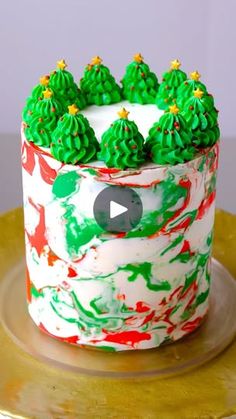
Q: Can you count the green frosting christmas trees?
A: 11